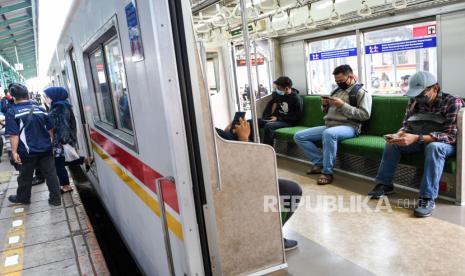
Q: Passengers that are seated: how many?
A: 4